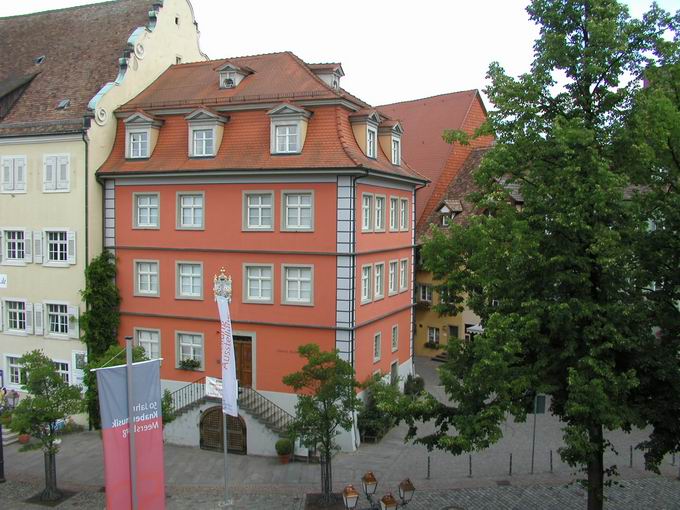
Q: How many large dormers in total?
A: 5